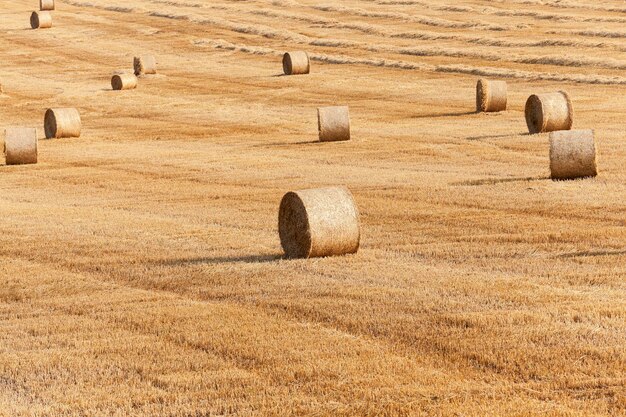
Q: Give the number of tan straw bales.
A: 12